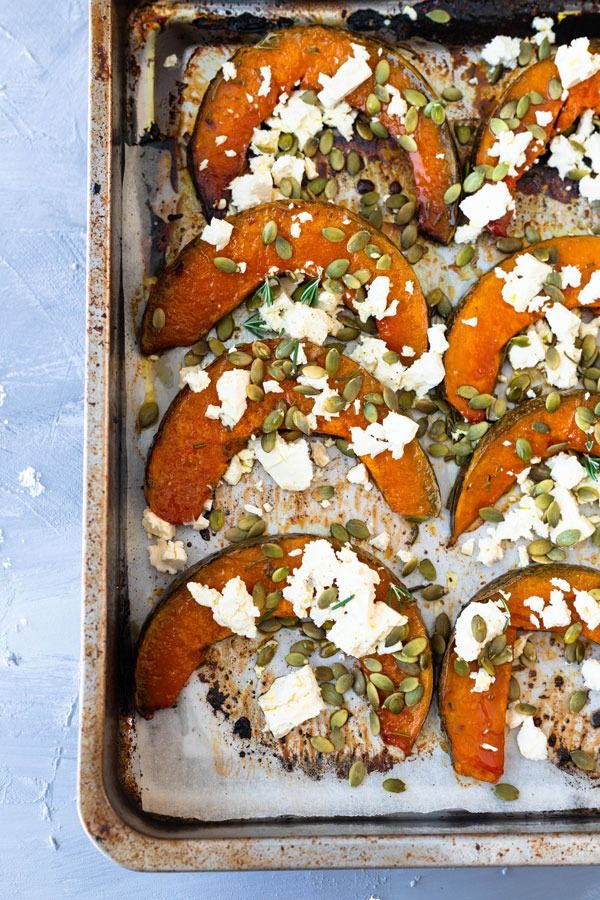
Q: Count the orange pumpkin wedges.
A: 8